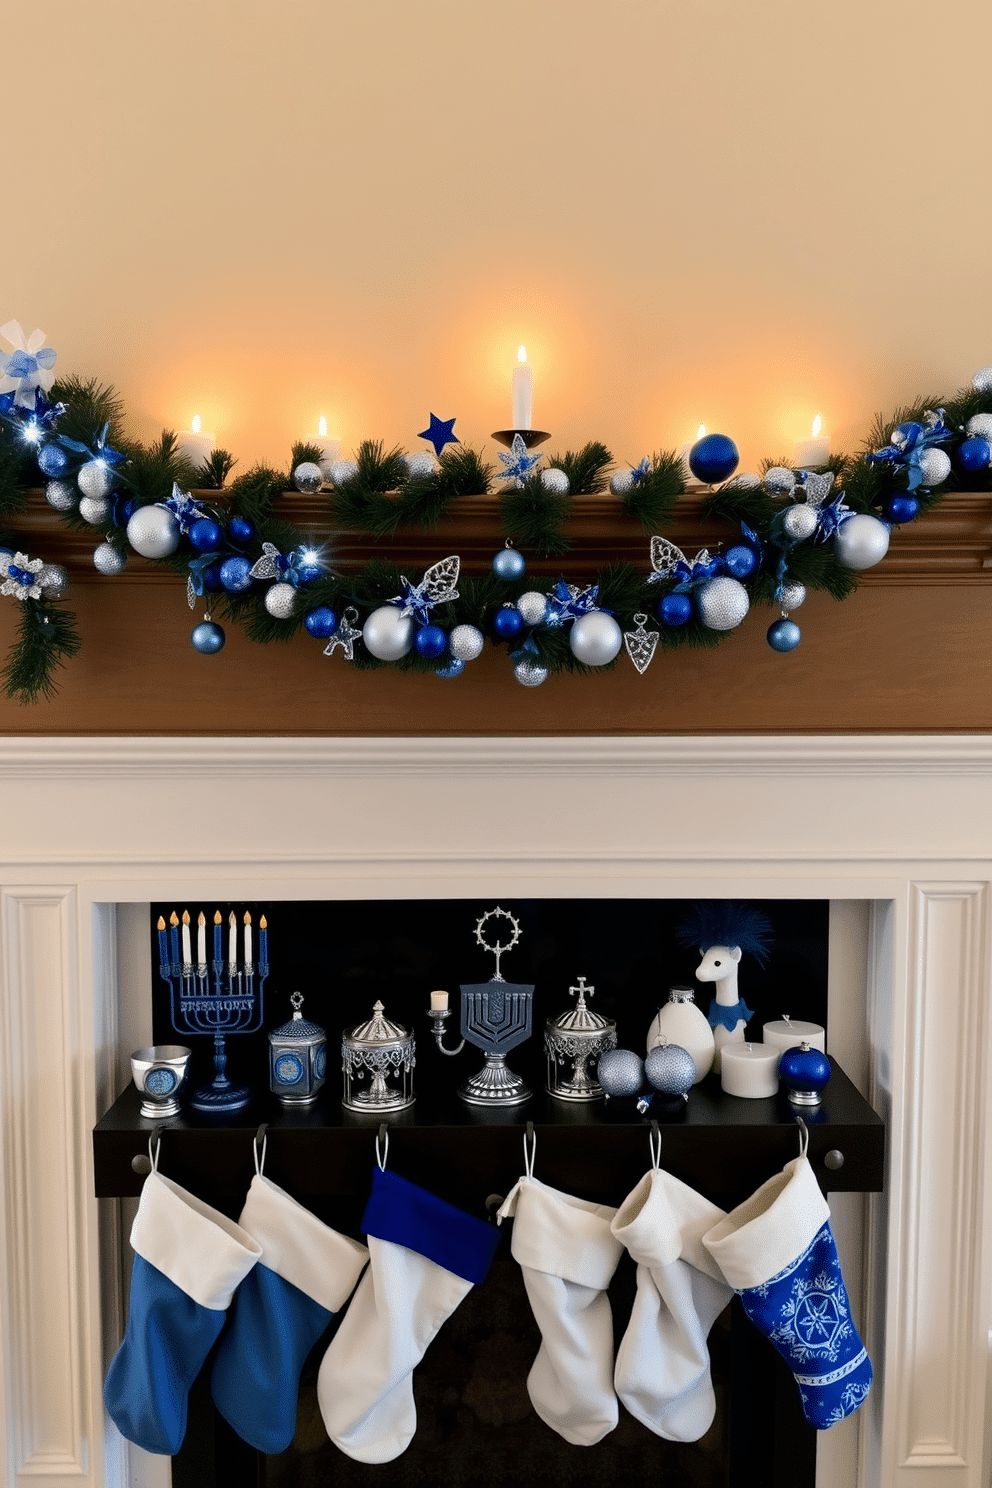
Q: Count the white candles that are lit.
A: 9